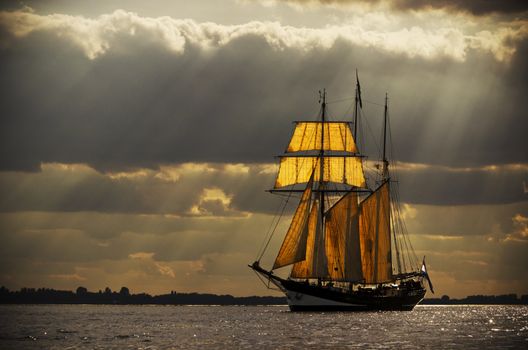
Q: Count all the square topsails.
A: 2